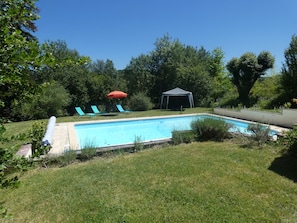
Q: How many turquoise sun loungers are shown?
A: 3